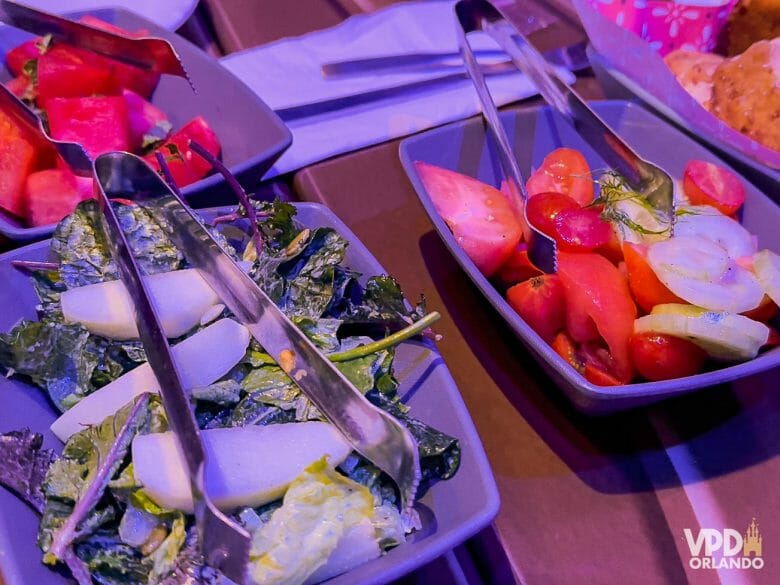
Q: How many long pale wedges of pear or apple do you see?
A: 3